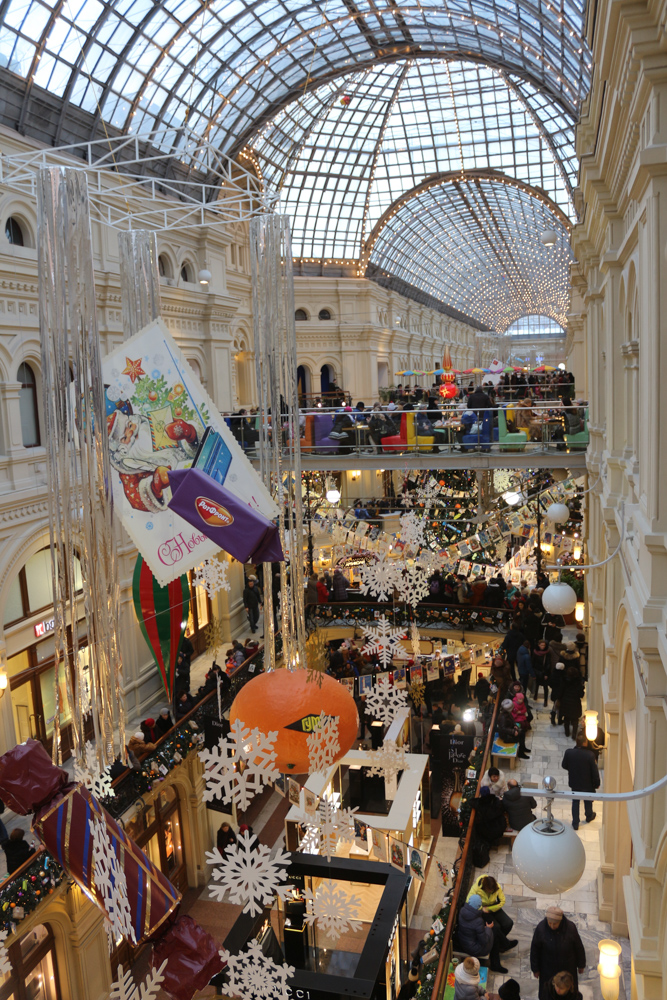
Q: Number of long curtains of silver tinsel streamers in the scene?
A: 3